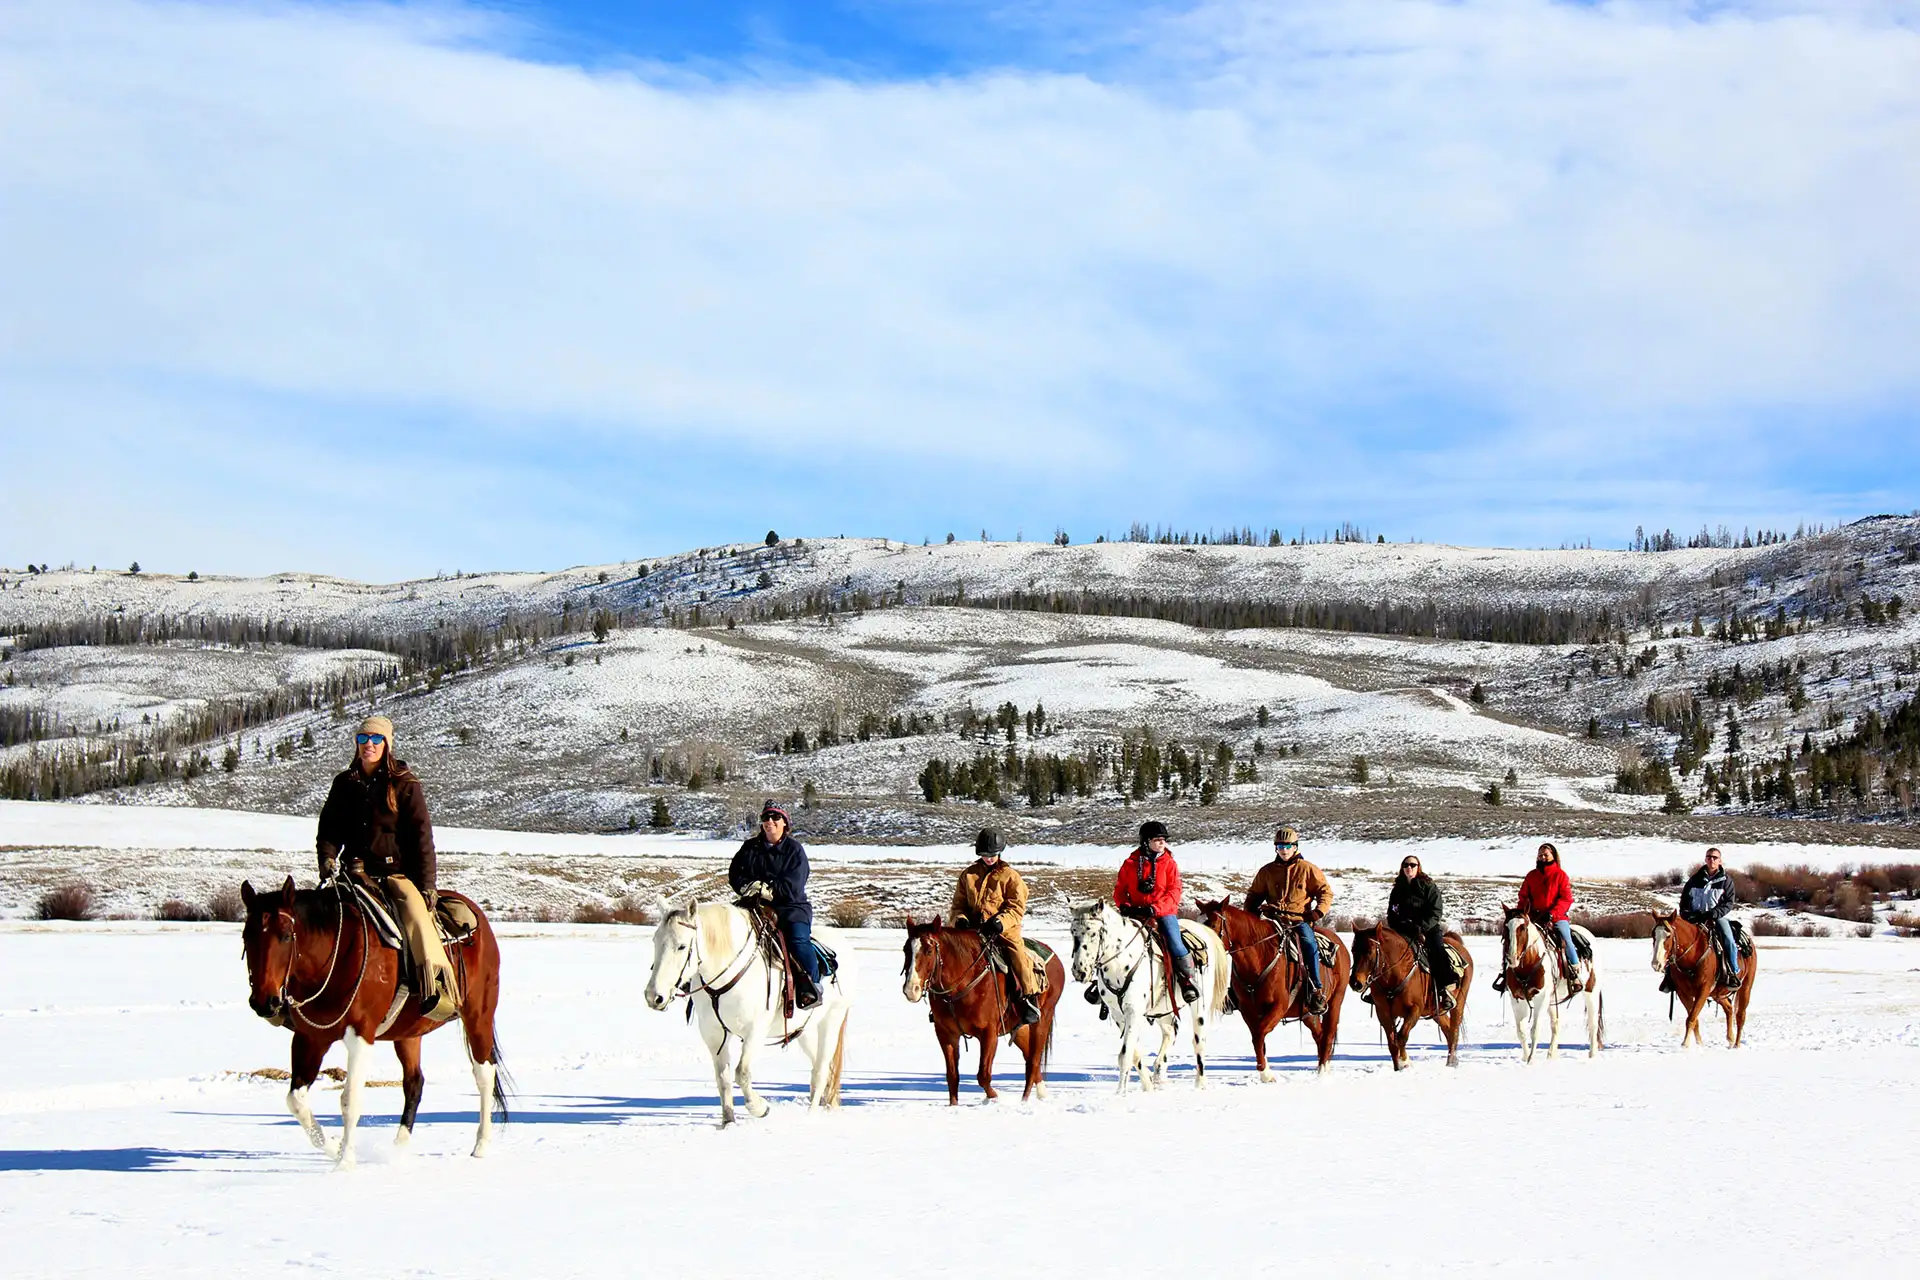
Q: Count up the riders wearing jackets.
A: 8